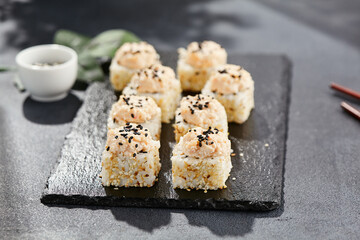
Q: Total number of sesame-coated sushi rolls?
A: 8